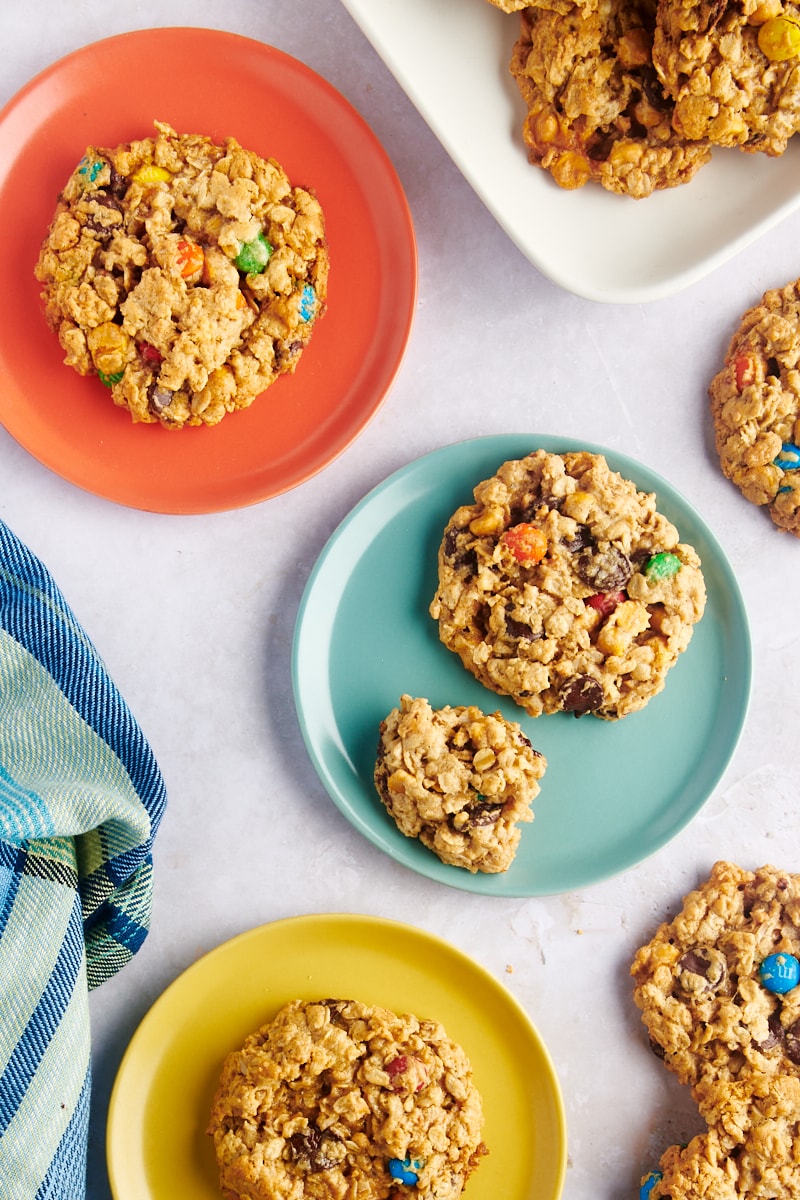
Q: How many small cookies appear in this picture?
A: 1